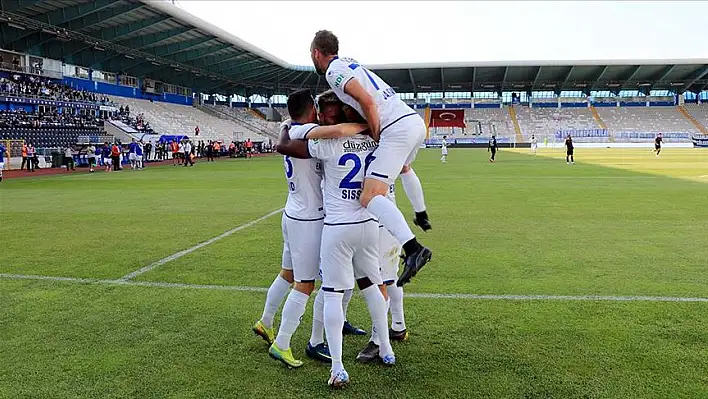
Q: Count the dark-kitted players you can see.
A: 3